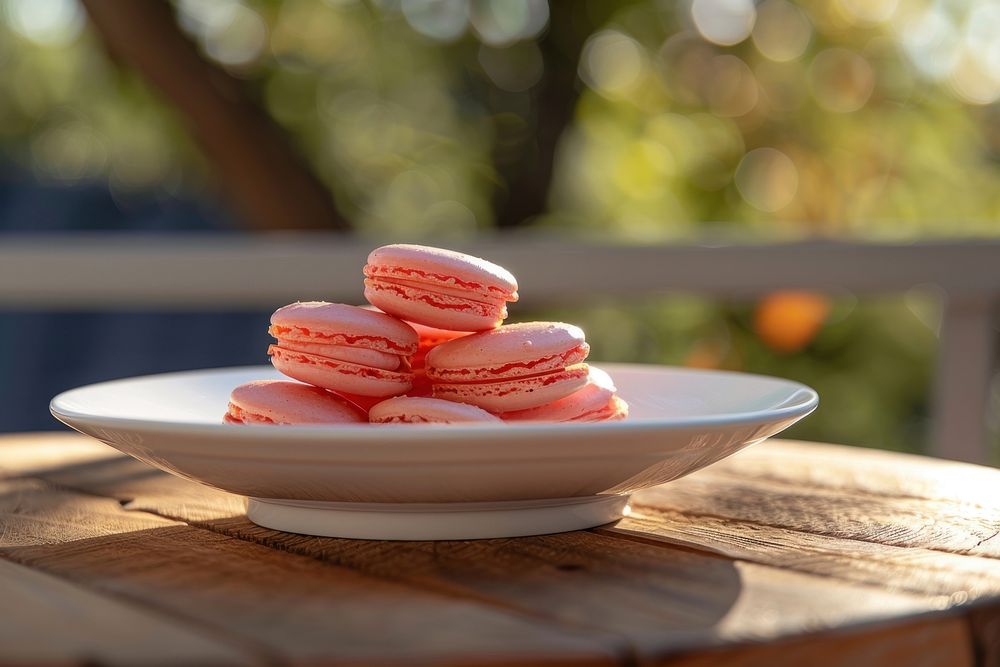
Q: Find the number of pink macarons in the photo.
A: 7